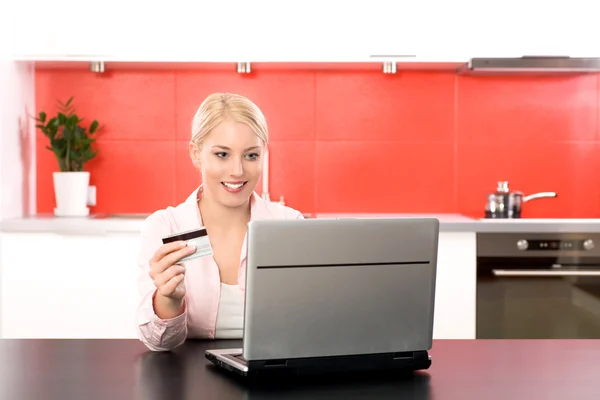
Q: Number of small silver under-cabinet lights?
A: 3